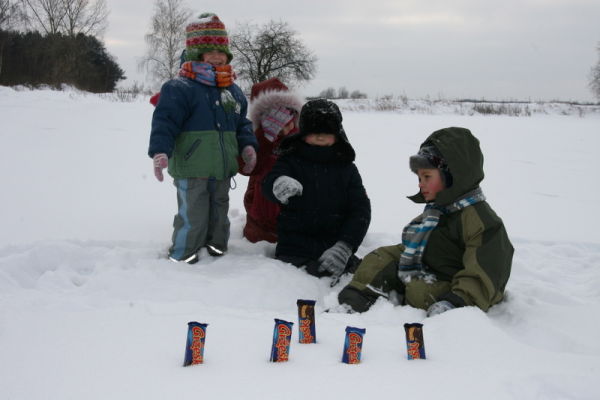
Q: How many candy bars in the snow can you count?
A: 5